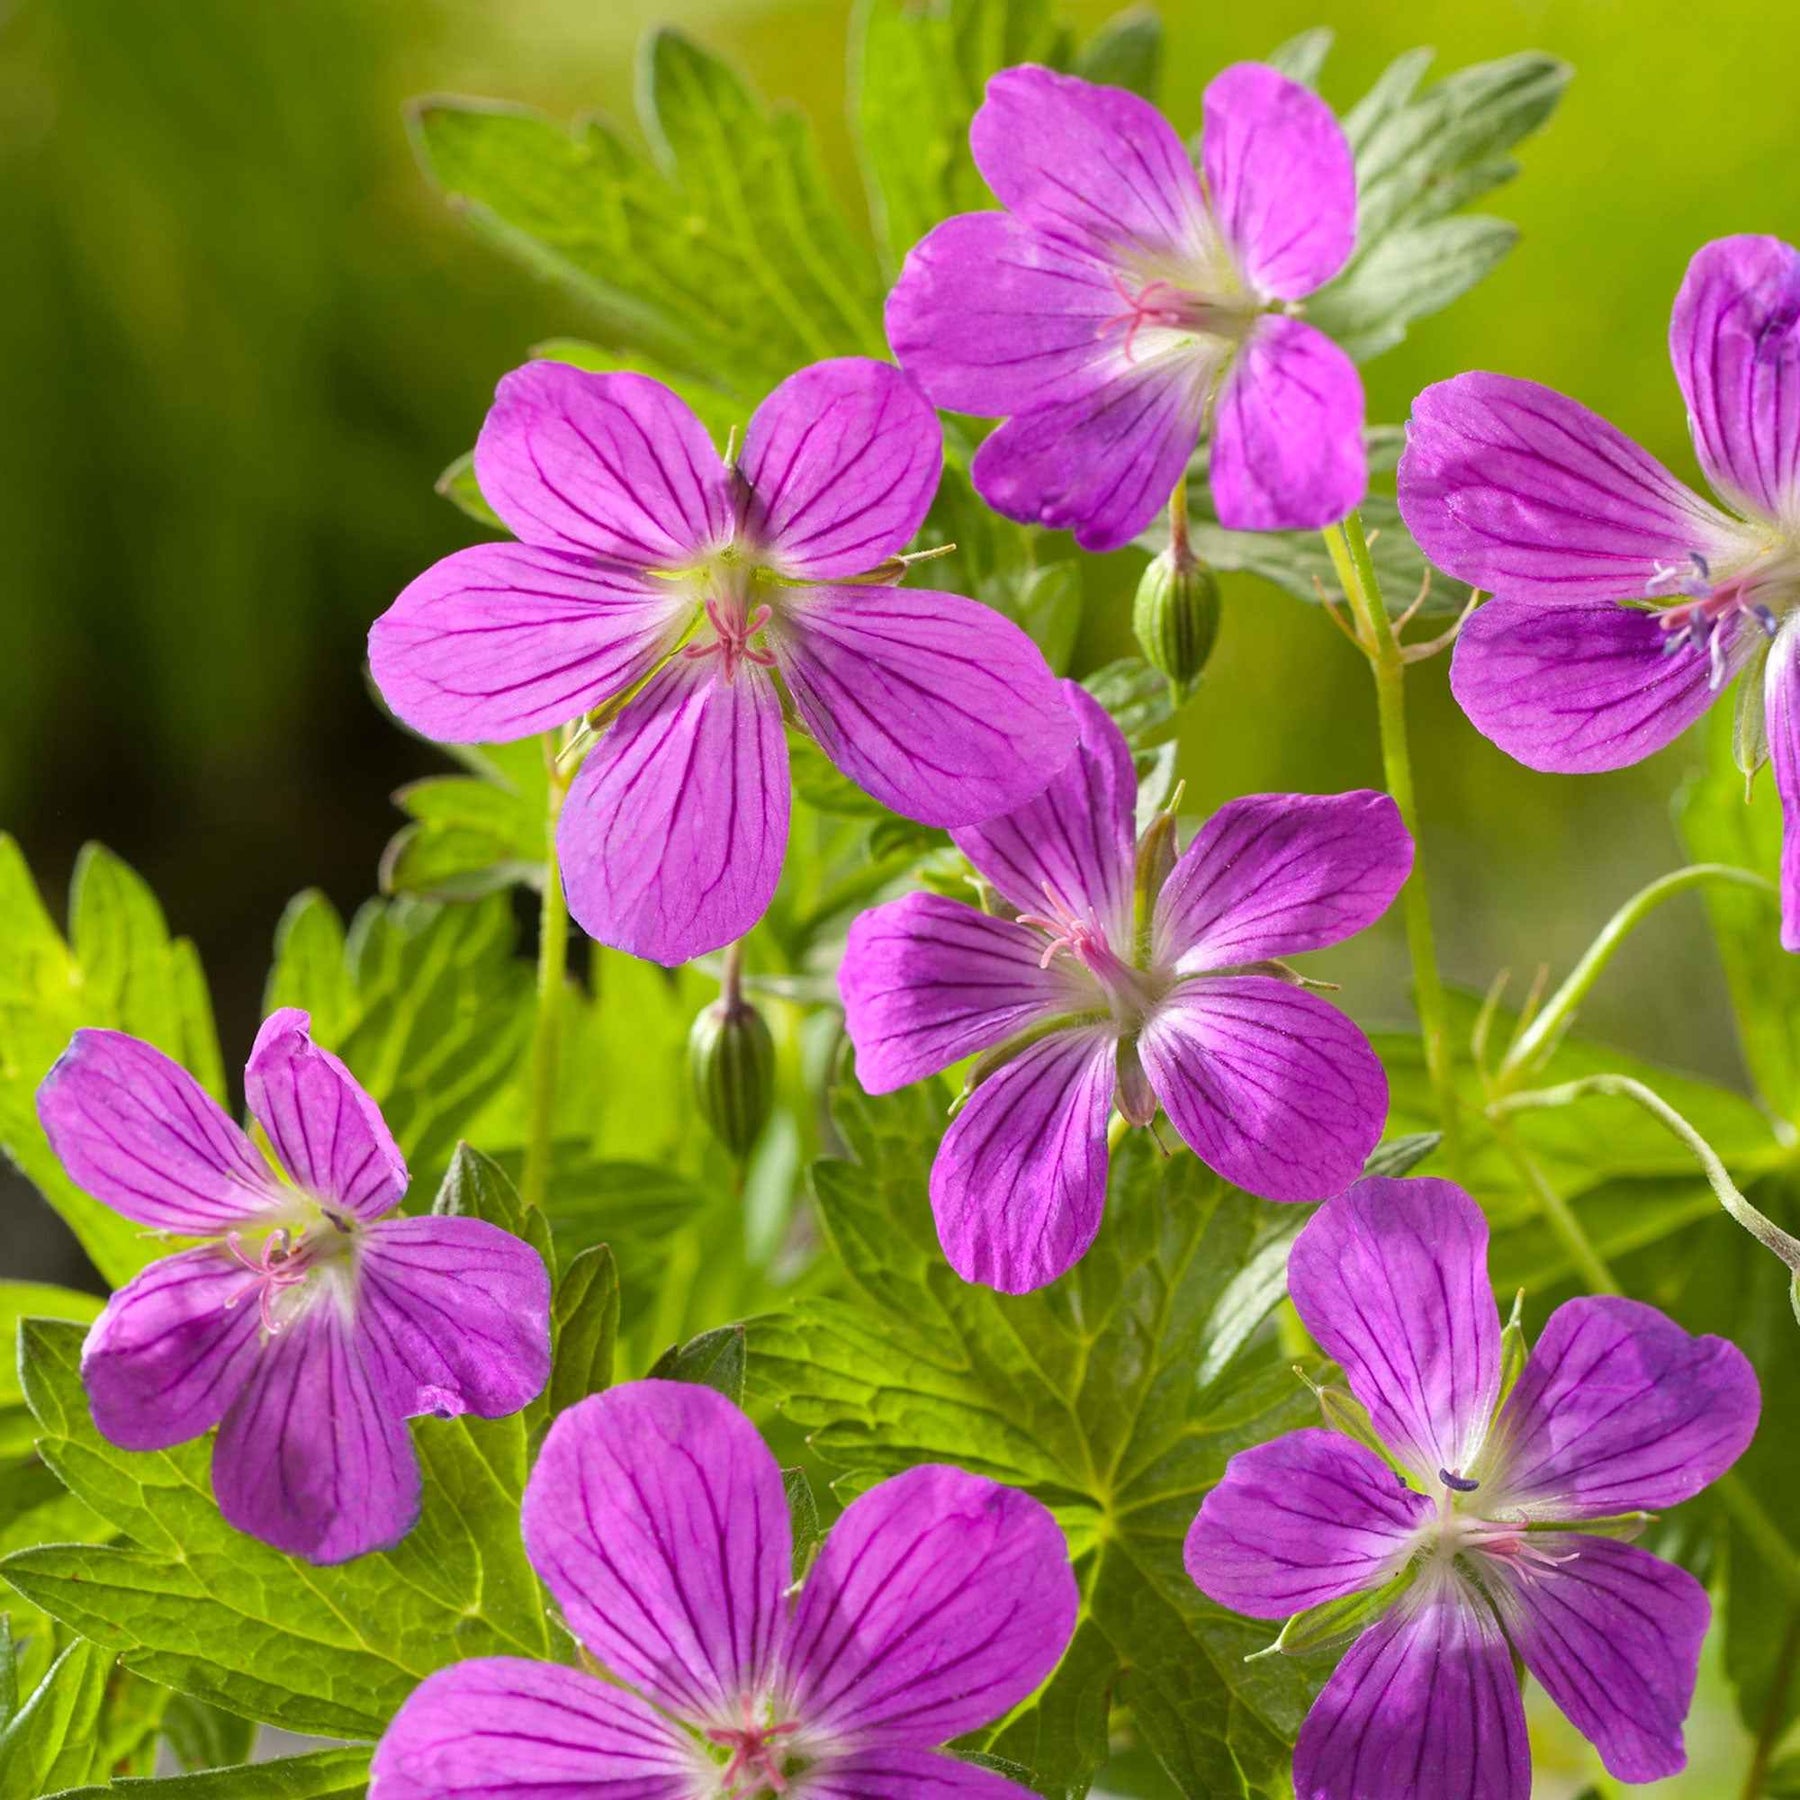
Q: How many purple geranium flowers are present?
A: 7